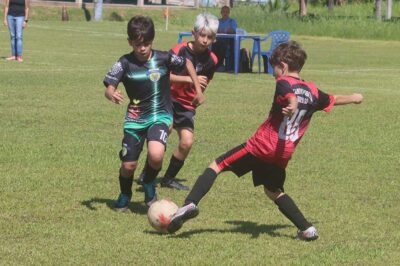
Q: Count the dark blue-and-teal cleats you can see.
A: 2